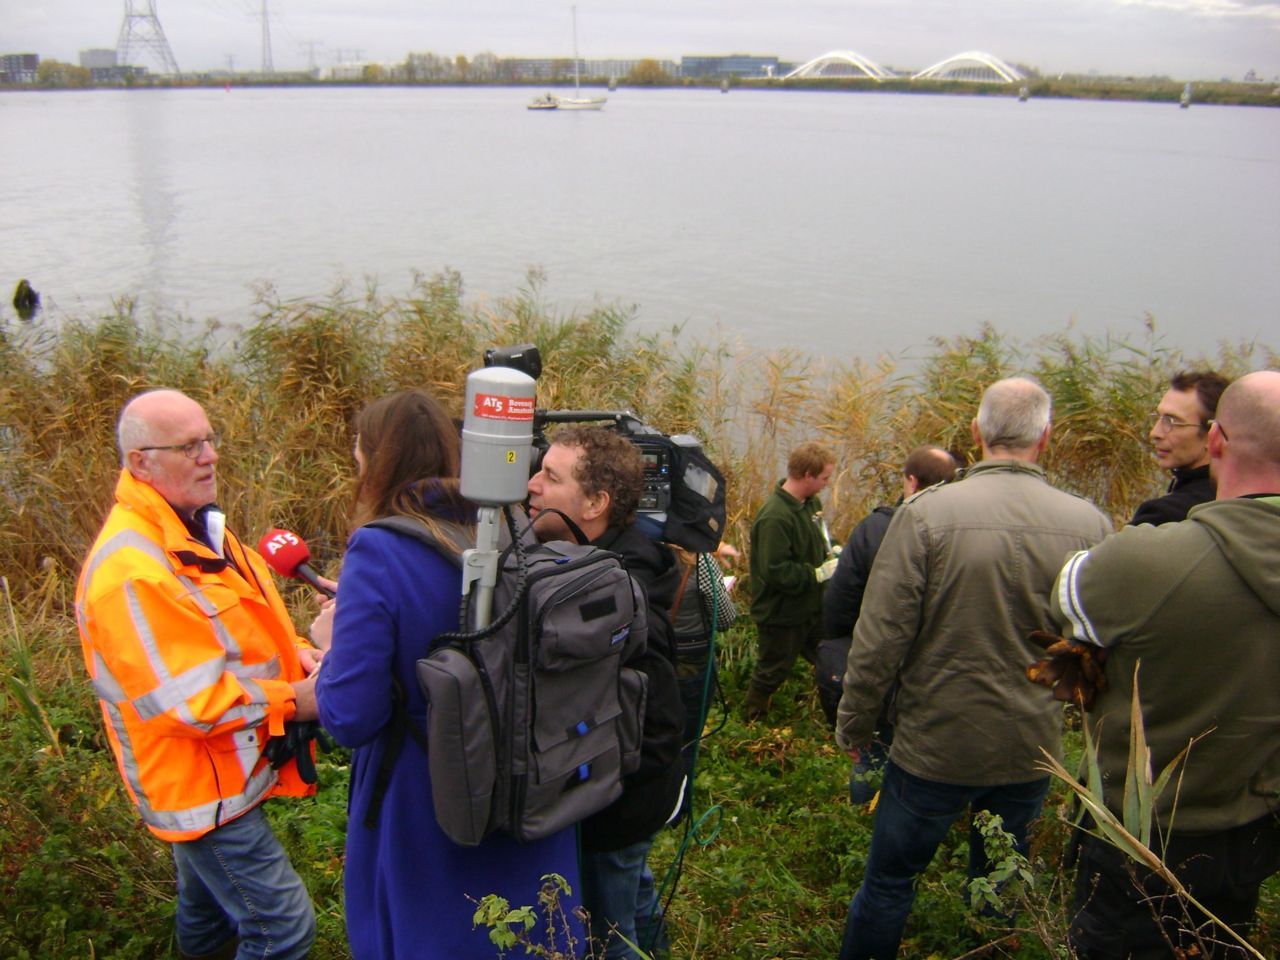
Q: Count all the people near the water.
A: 9